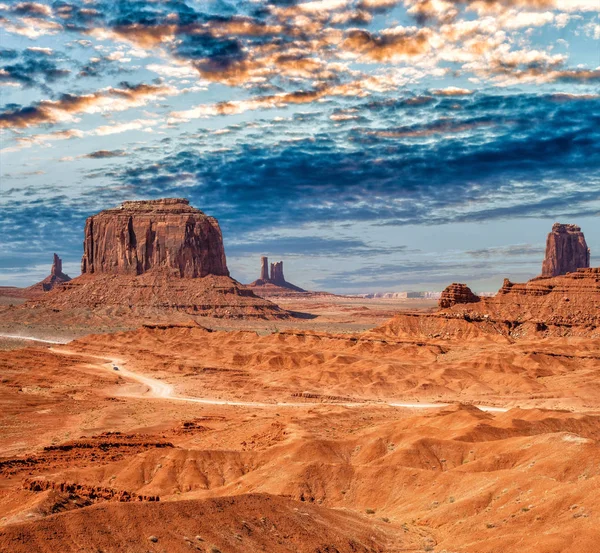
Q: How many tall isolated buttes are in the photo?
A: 4